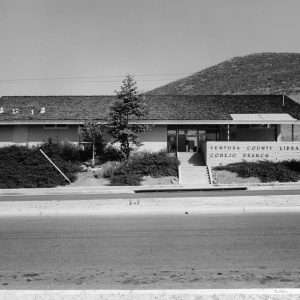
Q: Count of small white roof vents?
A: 4